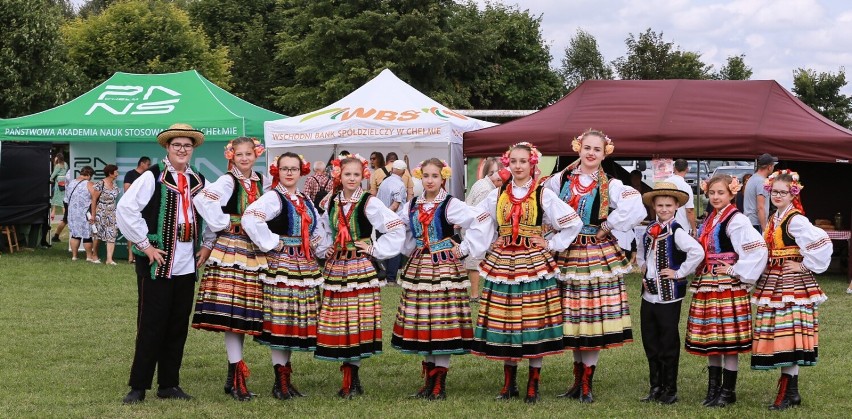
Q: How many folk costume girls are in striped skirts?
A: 8